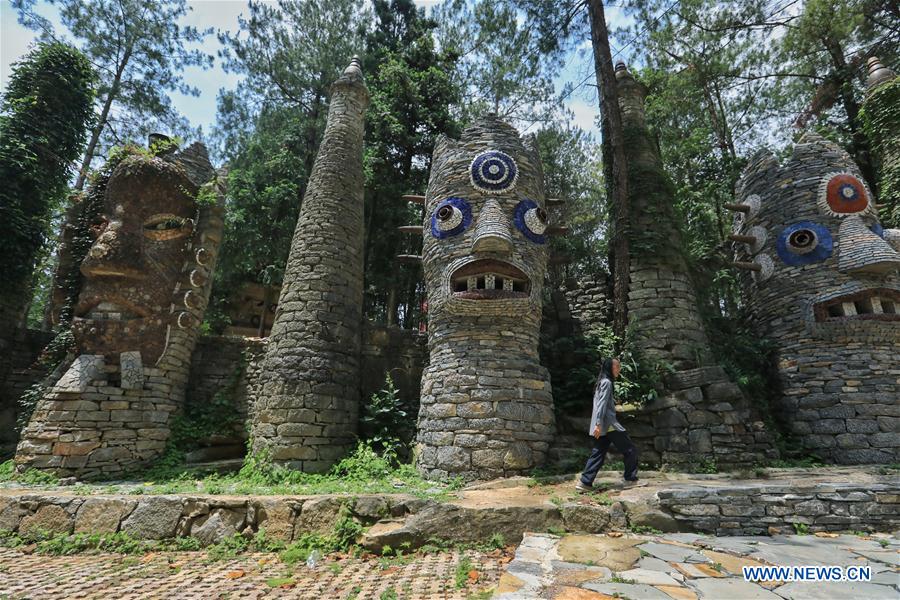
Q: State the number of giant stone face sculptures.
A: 3